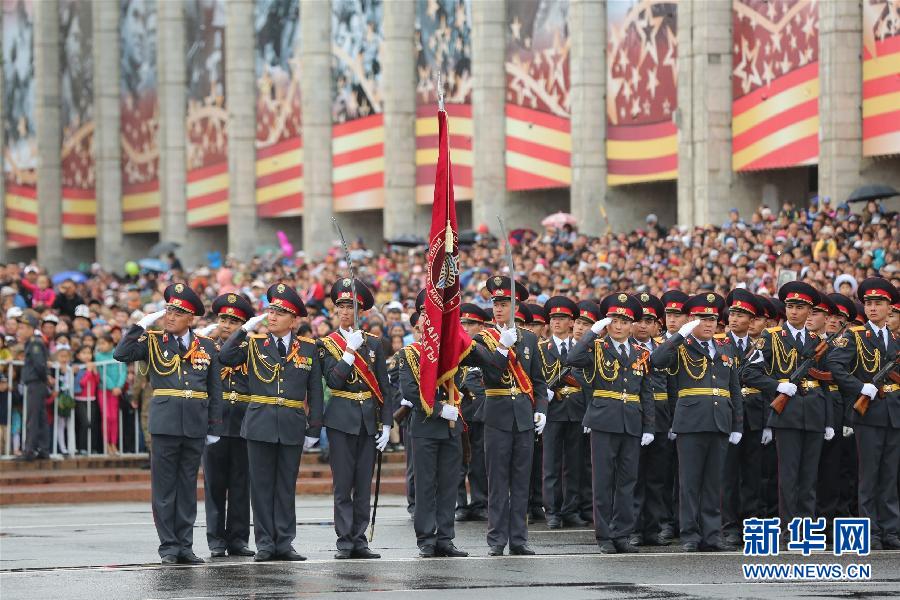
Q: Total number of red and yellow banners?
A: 11